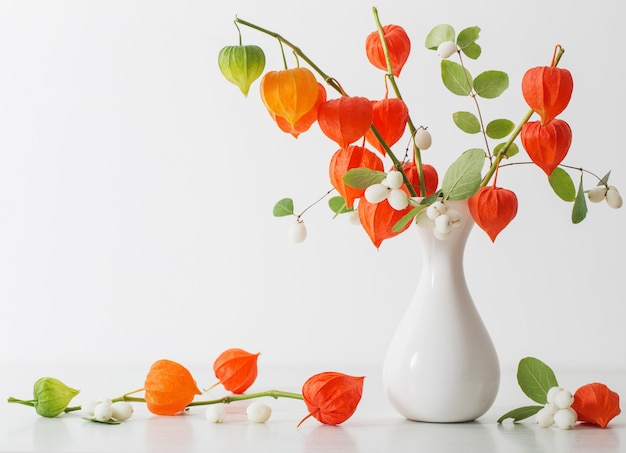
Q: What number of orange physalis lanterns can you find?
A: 15